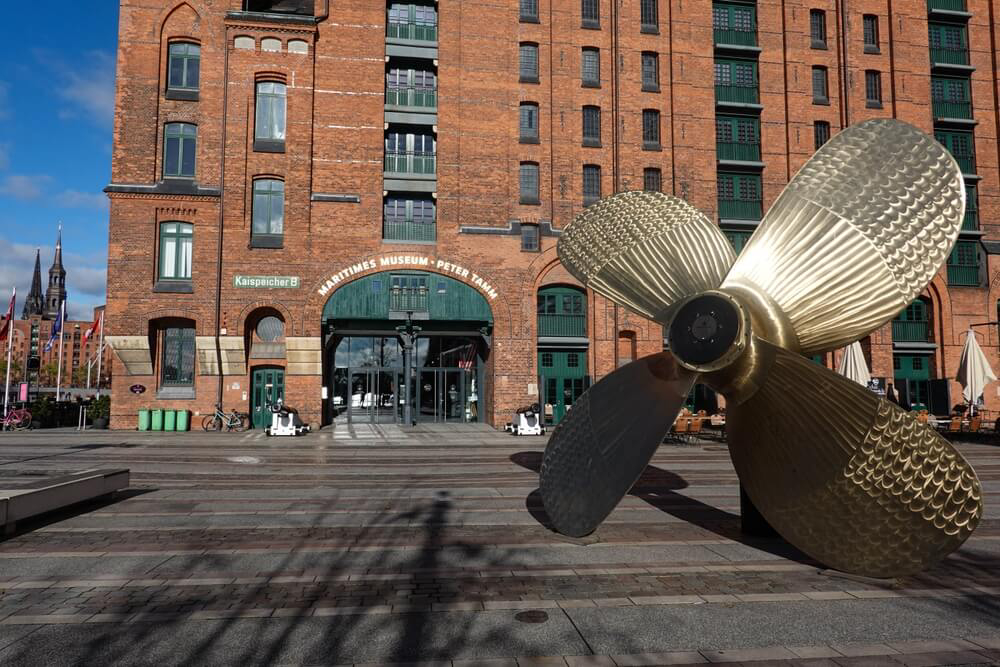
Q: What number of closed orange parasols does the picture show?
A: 0